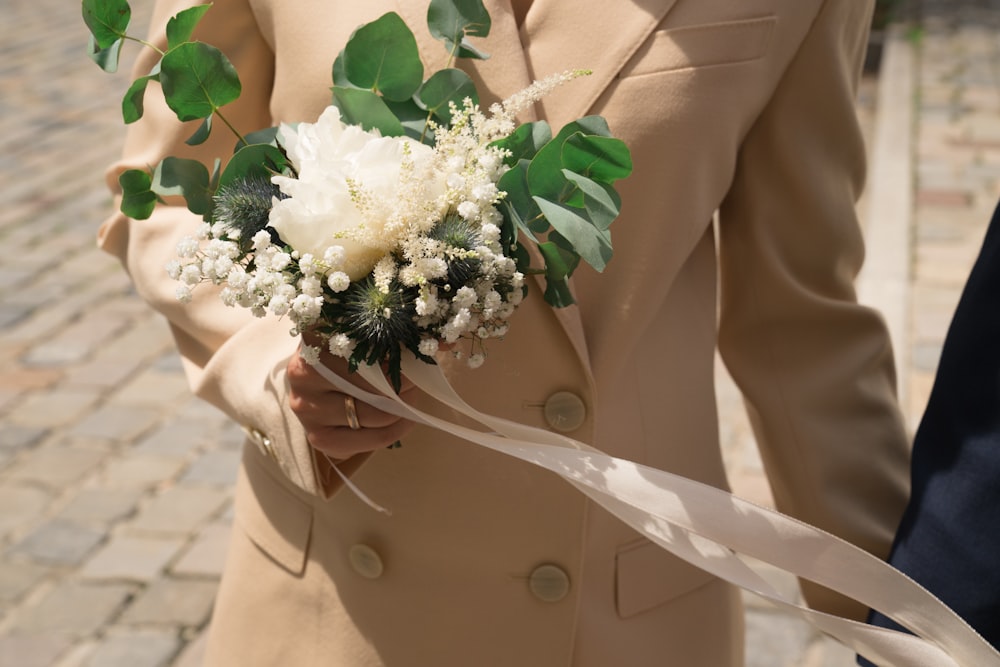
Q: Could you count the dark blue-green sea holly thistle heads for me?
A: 3